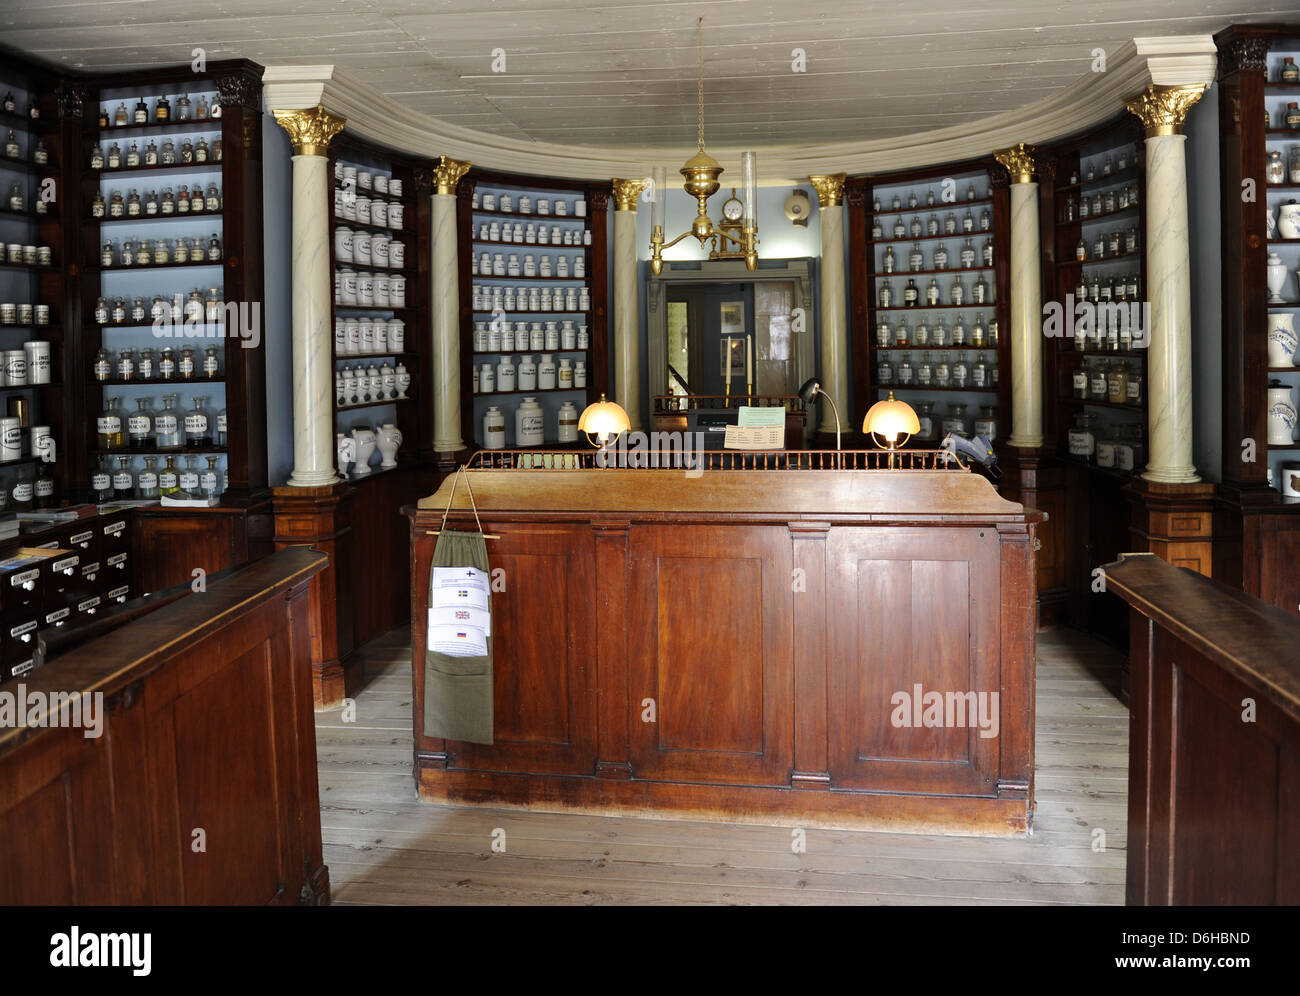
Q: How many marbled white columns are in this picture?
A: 6